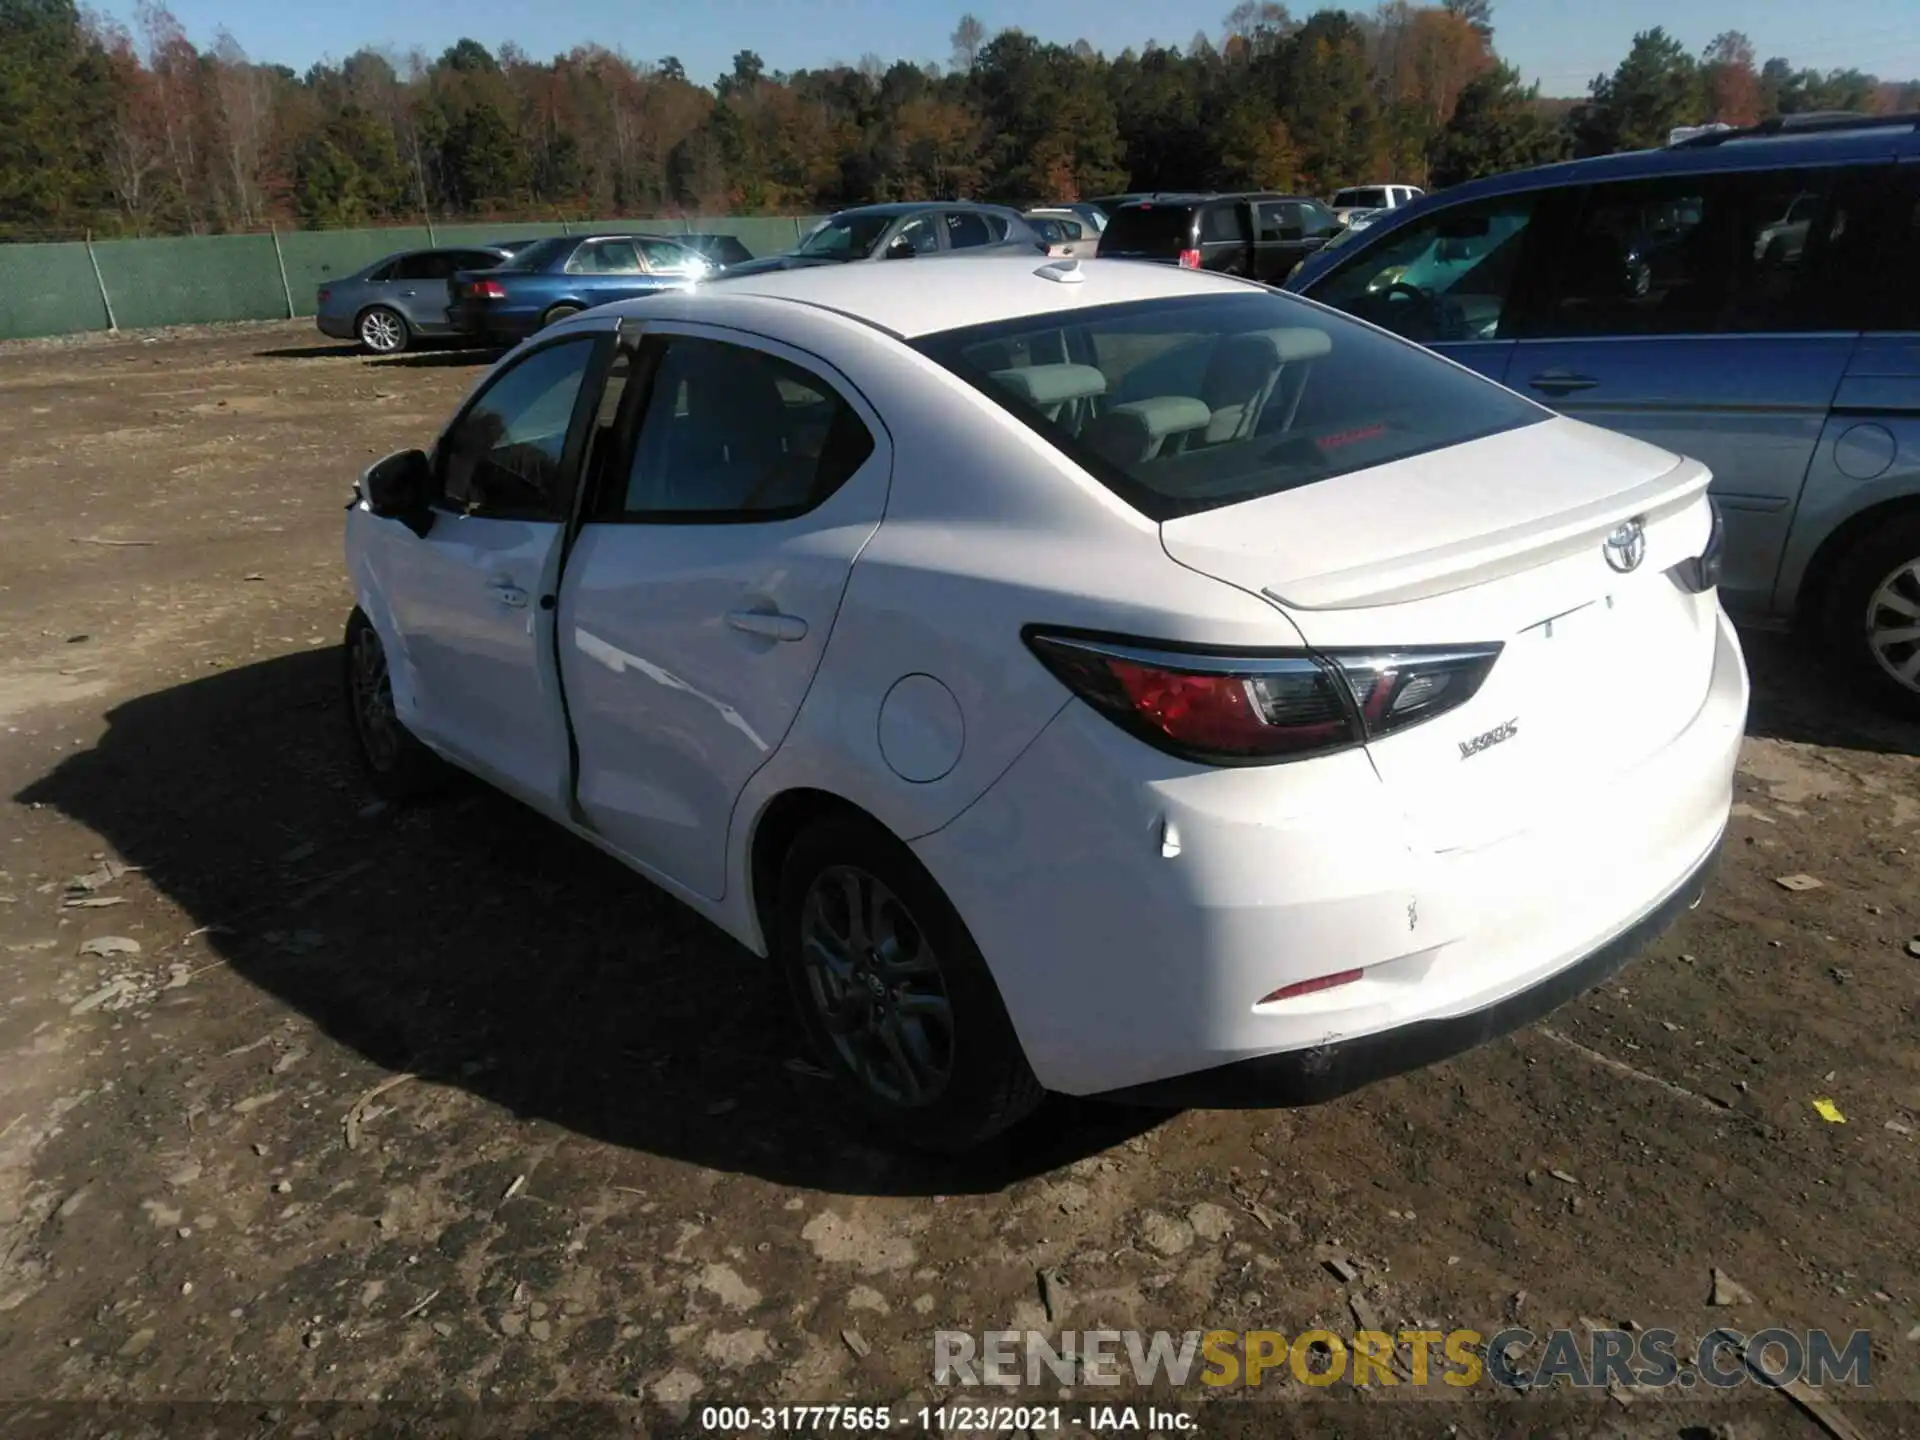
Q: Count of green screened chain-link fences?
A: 1